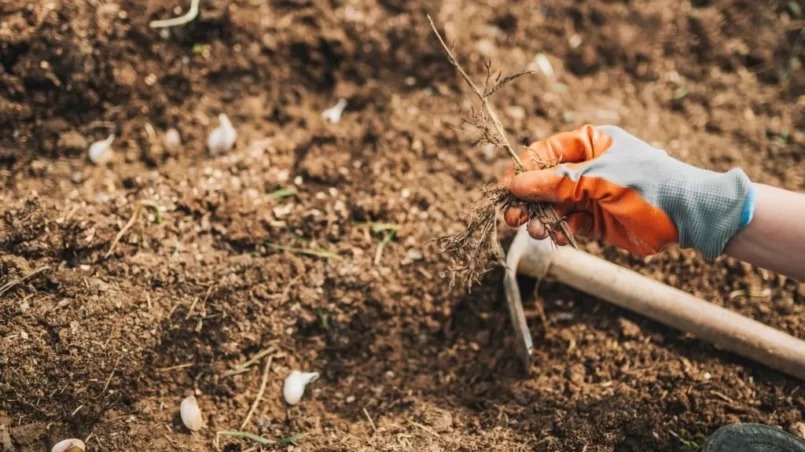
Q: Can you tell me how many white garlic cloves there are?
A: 7